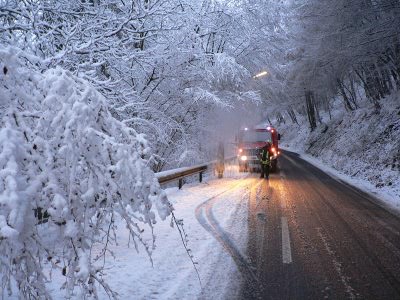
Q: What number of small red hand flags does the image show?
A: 0